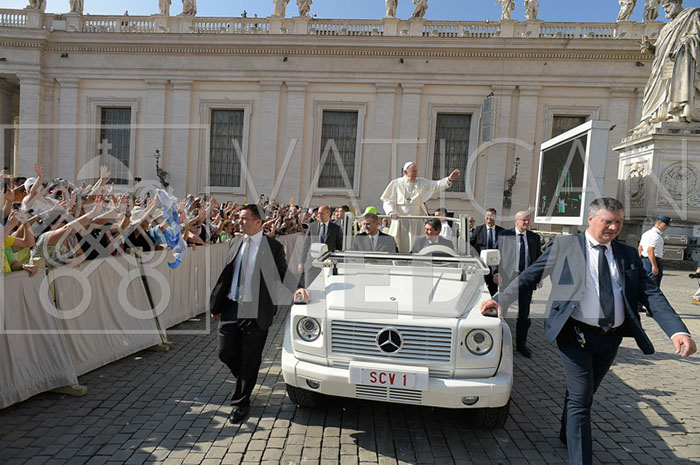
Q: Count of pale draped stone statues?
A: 13